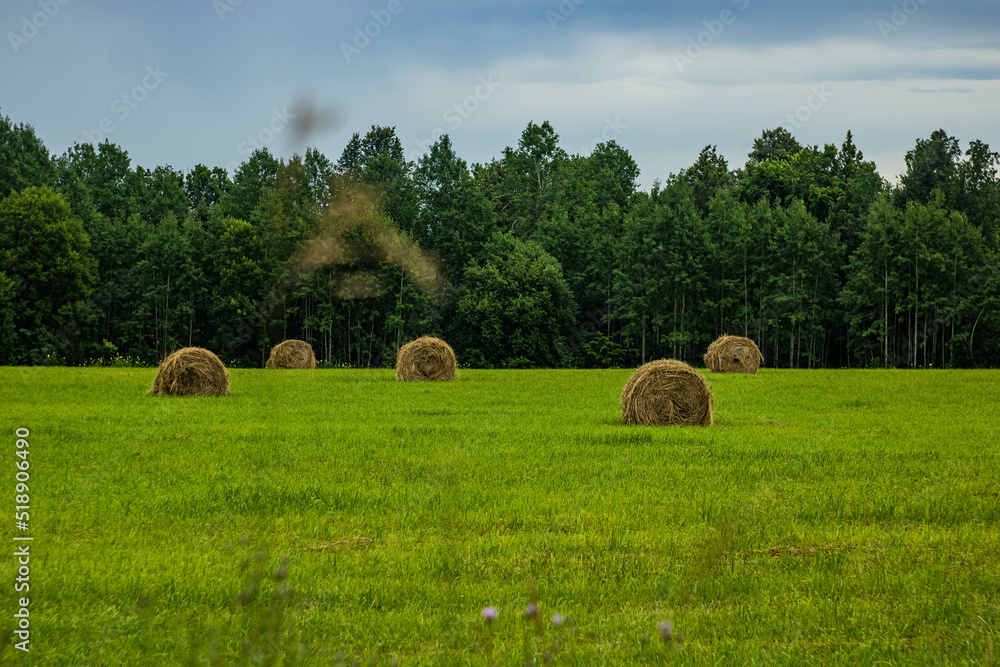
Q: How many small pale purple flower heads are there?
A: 4